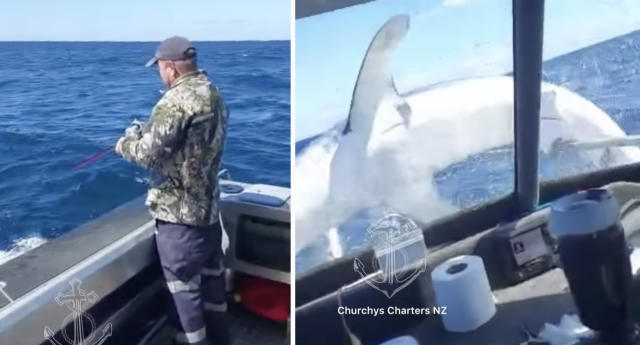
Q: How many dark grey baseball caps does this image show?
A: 1